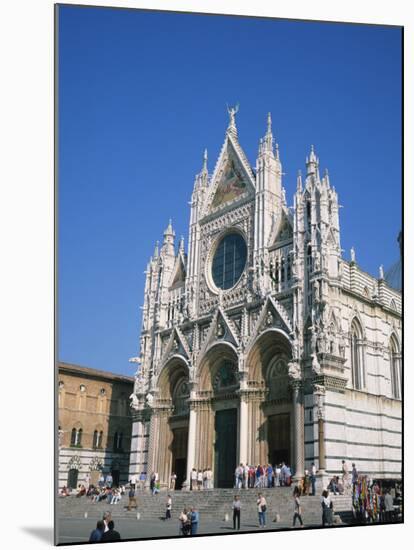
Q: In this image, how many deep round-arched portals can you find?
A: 3